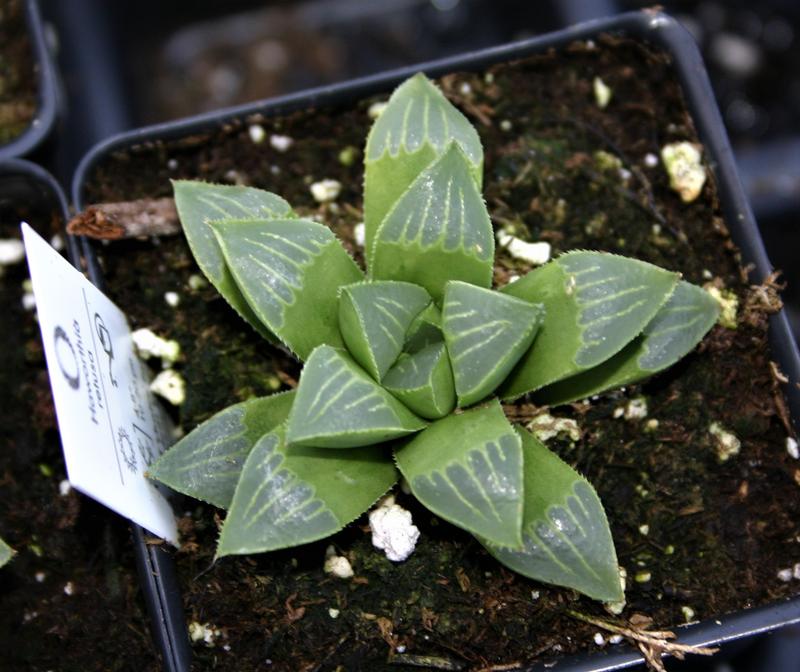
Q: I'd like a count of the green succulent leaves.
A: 15